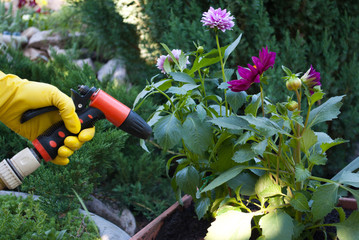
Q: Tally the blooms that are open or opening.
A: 4